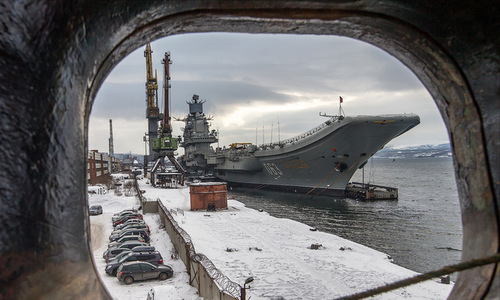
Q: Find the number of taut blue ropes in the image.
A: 0